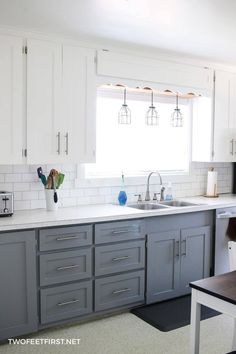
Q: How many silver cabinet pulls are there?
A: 12